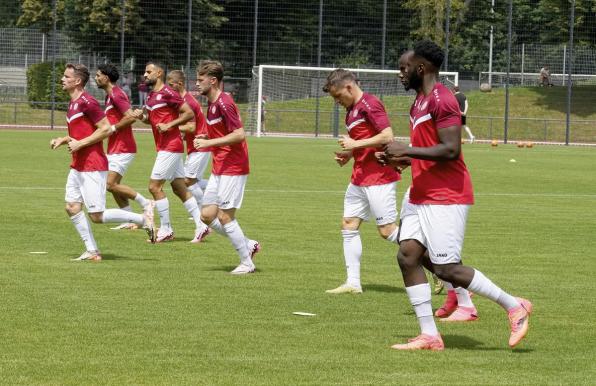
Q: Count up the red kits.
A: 7